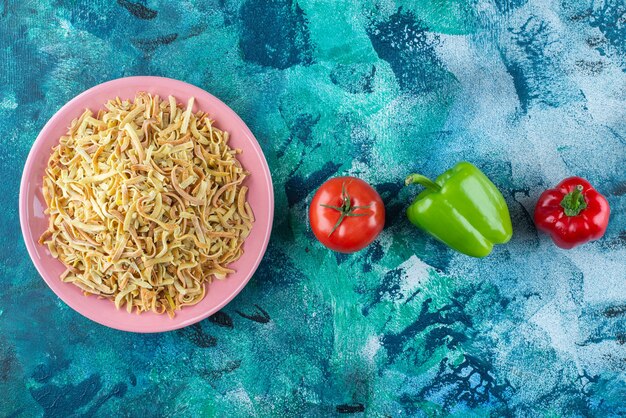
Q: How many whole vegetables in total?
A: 3